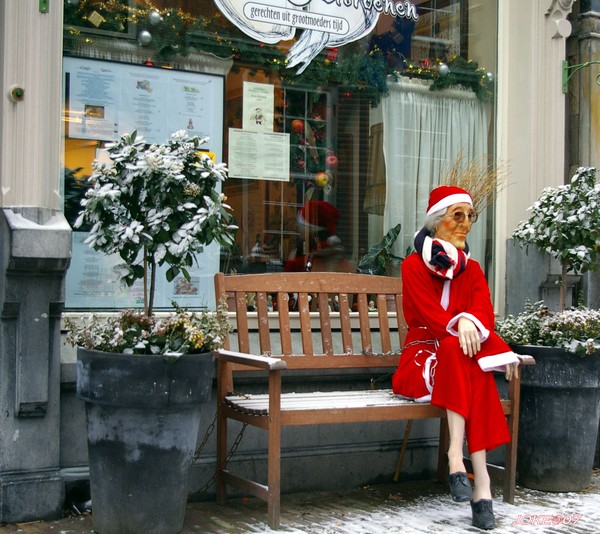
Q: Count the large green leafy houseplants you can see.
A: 2